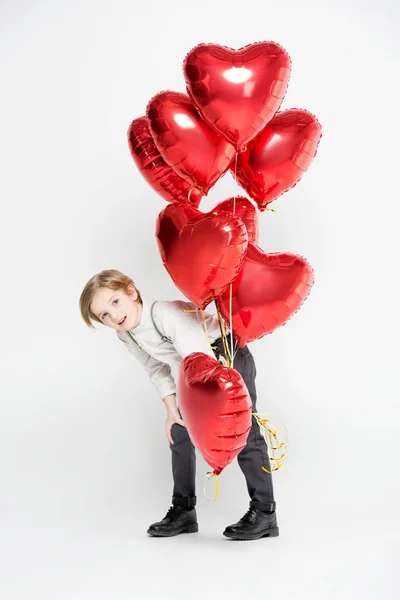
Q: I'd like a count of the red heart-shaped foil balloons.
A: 8